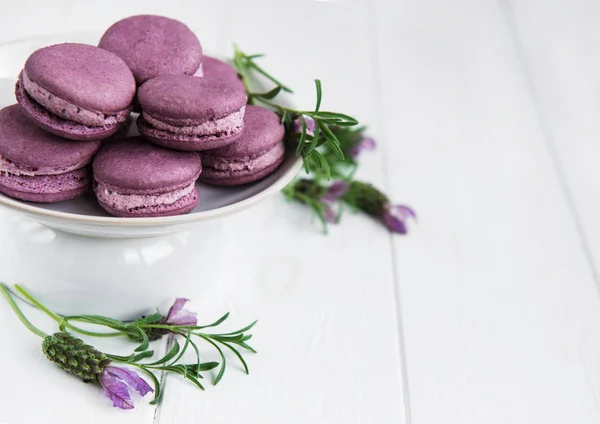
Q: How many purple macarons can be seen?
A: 7